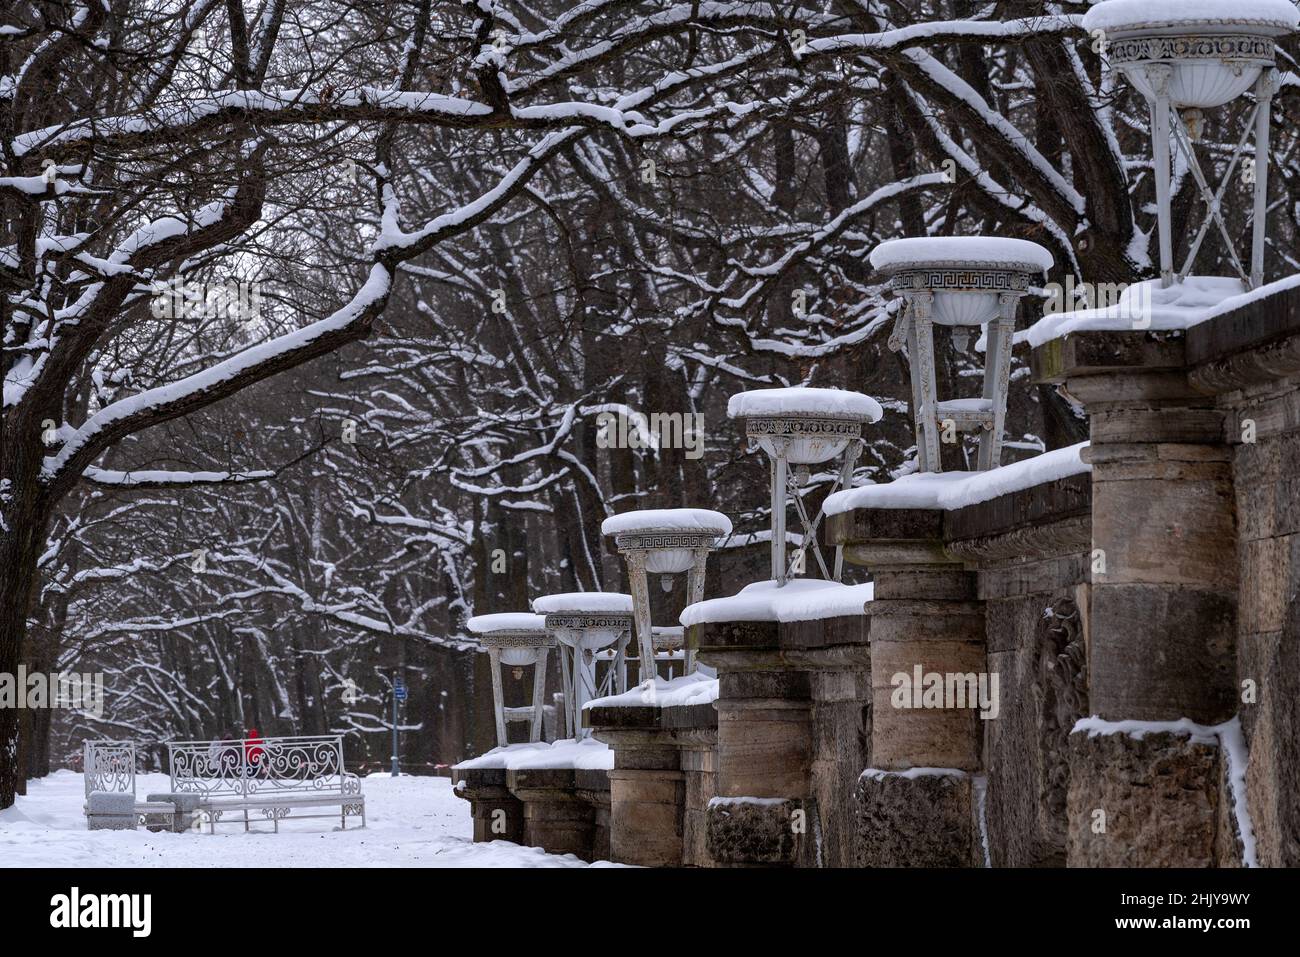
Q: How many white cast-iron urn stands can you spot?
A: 6